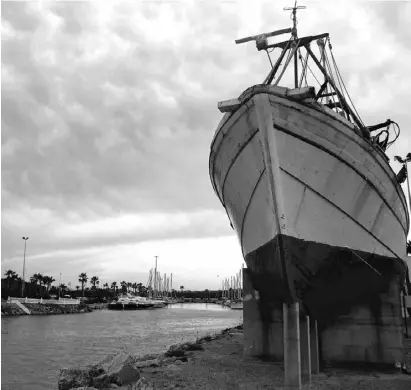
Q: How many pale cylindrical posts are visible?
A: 3